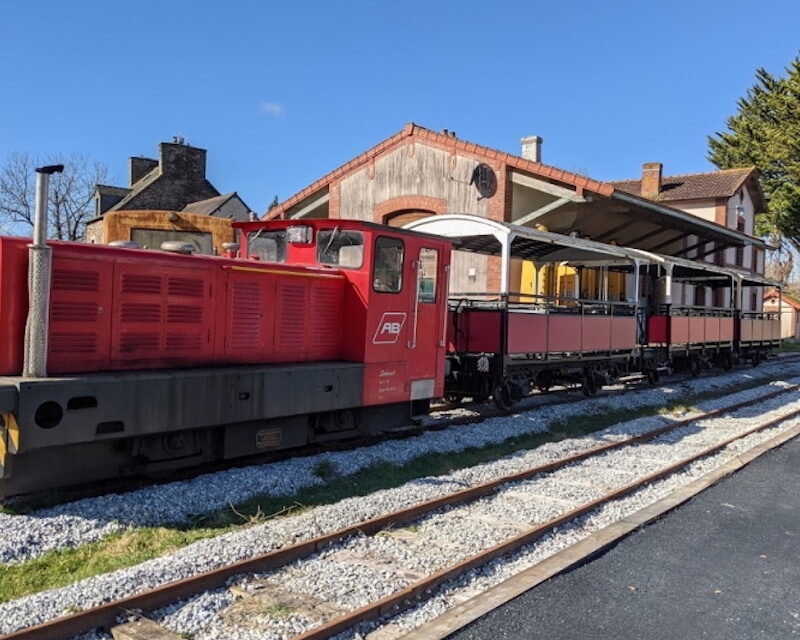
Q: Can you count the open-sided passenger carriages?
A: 3